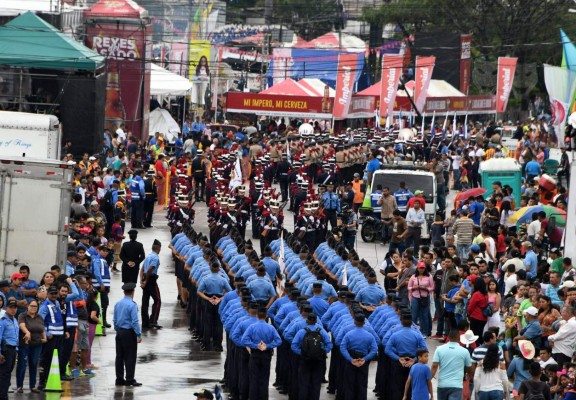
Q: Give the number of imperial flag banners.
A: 4